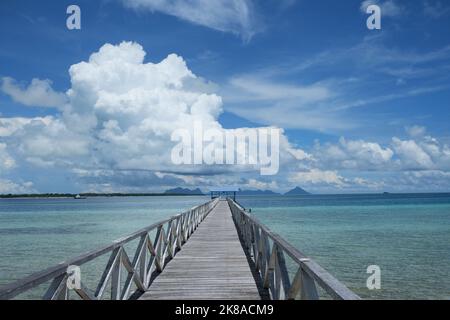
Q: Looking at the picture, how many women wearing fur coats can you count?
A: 0